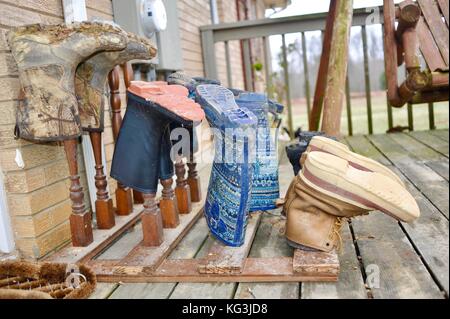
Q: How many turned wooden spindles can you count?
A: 8